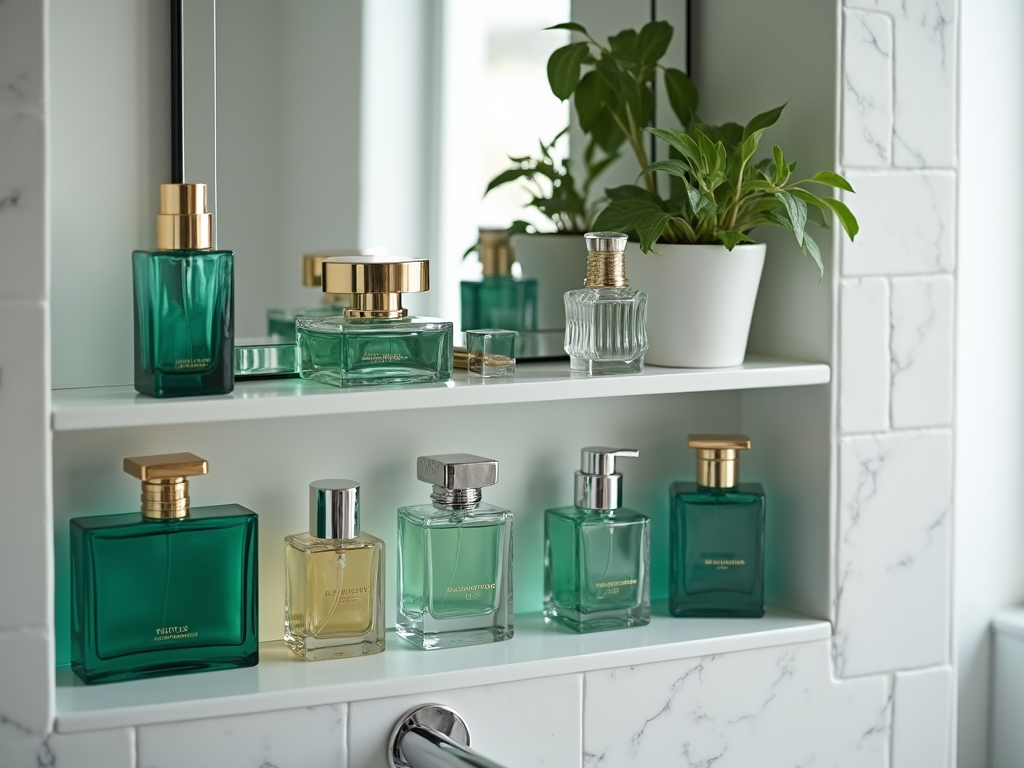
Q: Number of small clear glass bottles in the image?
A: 1